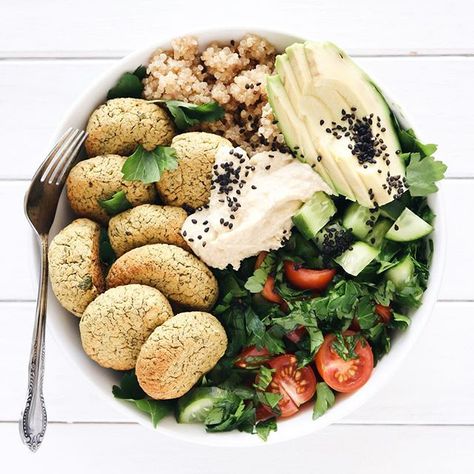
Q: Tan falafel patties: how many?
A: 8